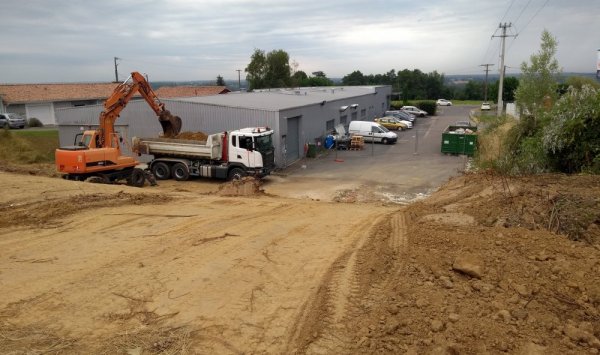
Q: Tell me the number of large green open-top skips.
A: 1